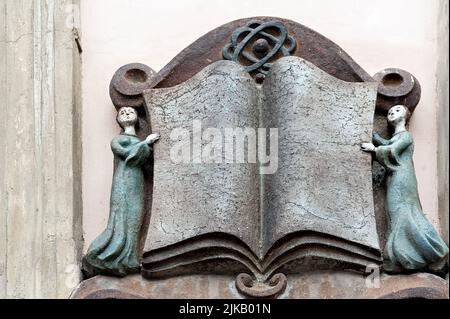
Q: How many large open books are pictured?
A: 1